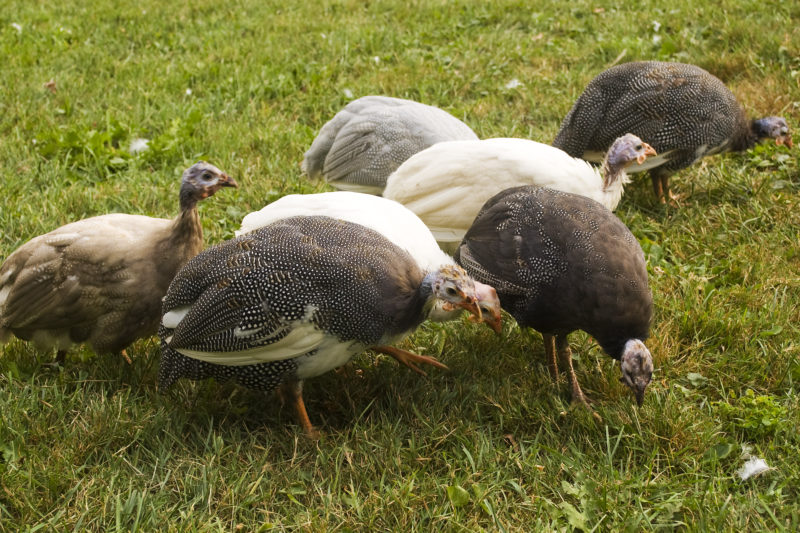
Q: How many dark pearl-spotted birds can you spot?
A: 3